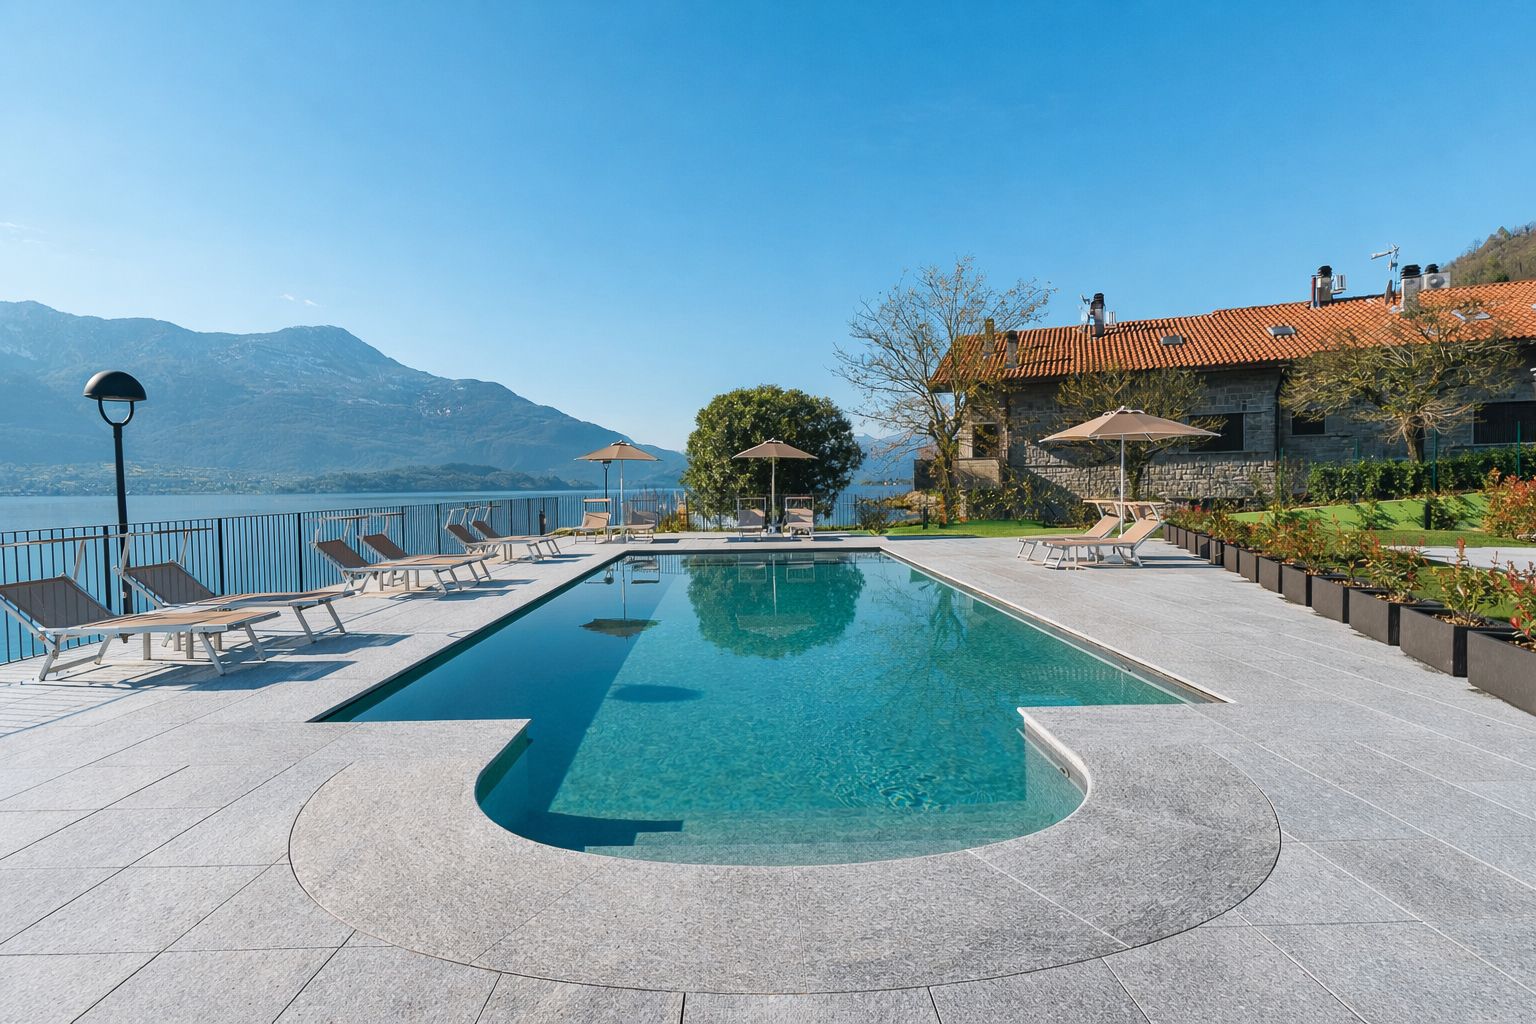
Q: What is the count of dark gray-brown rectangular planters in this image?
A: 14